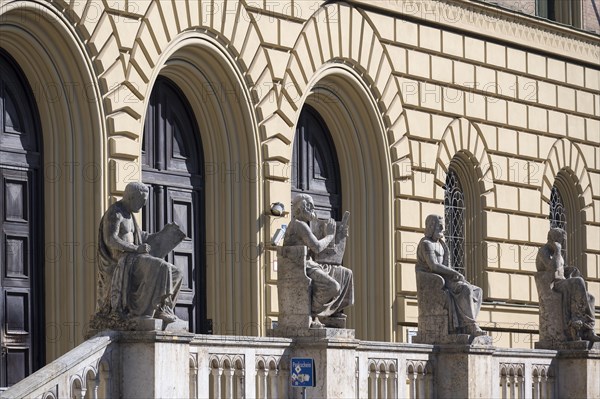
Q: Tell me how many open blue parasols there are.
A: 0